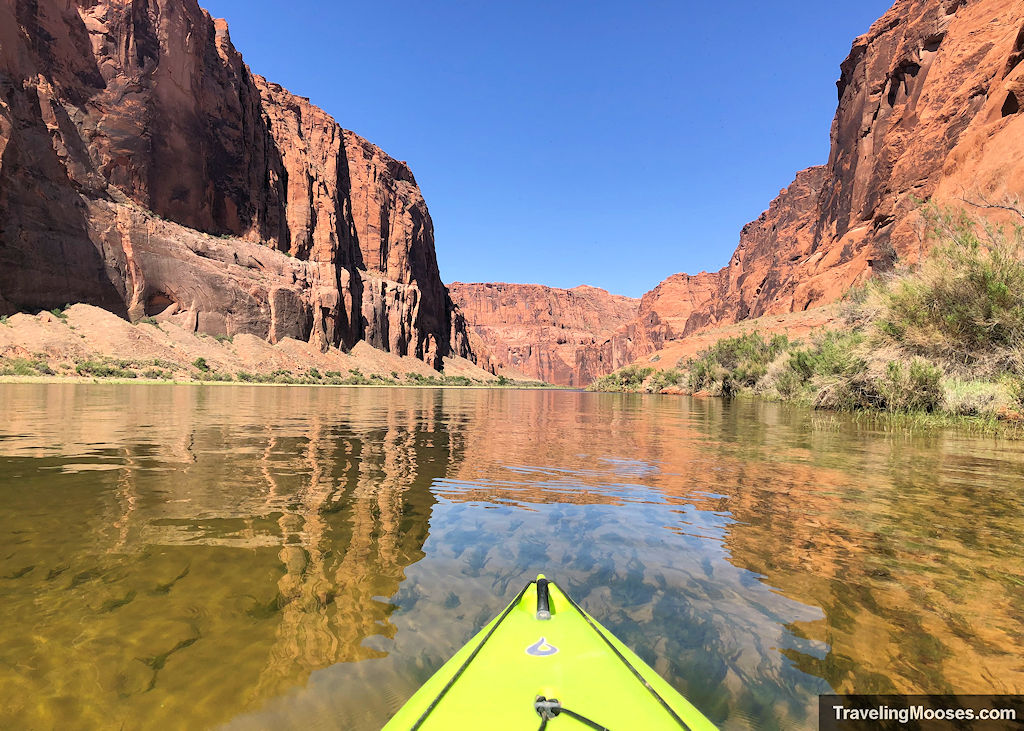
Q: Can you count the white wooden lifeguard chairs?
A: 0